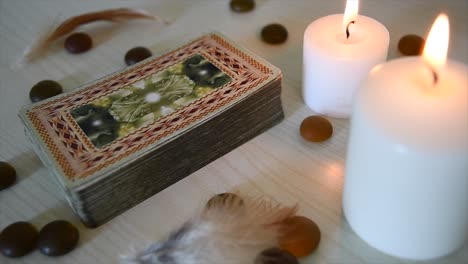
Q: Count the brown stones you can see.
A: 13